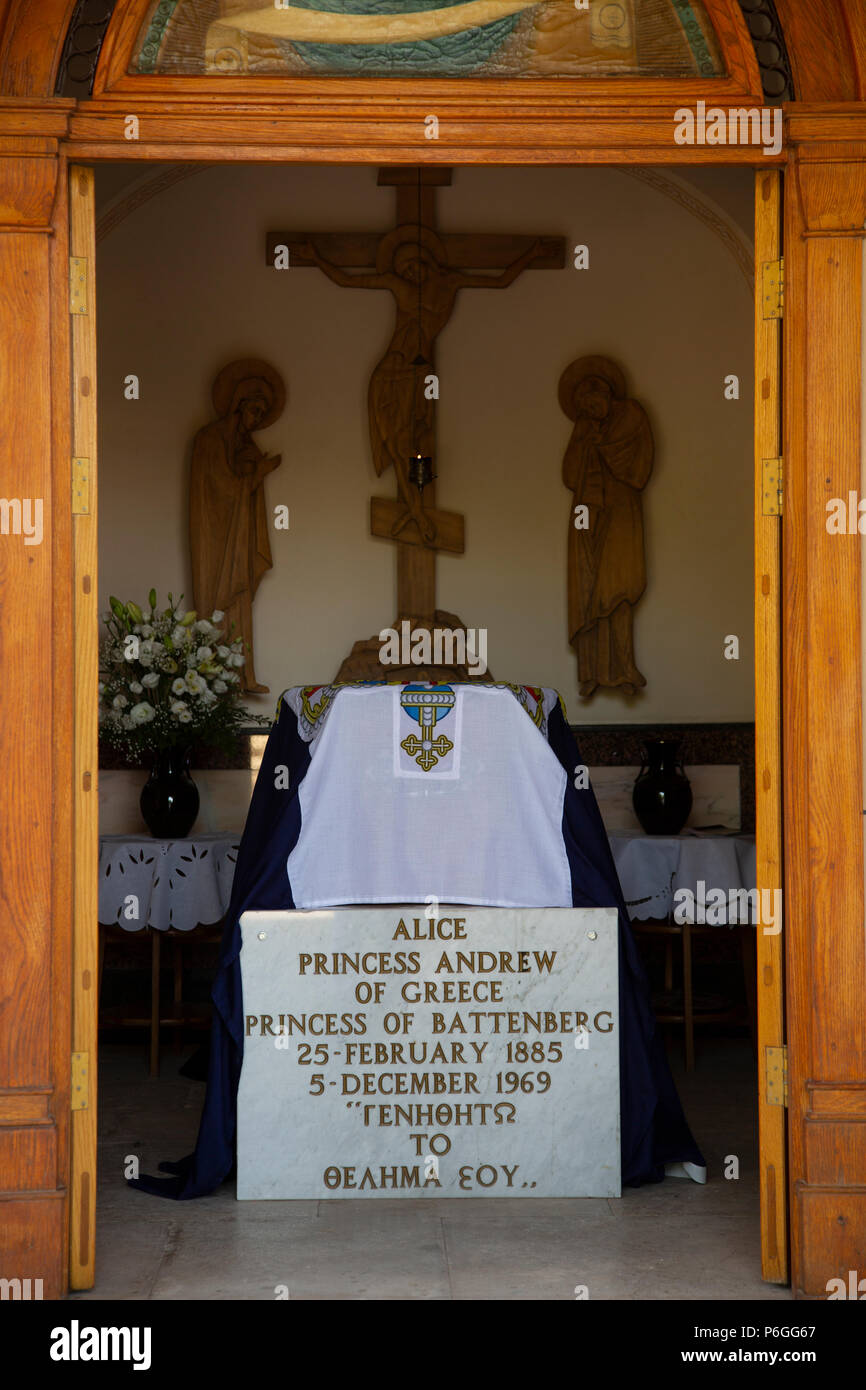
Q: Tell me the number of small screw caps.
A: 2